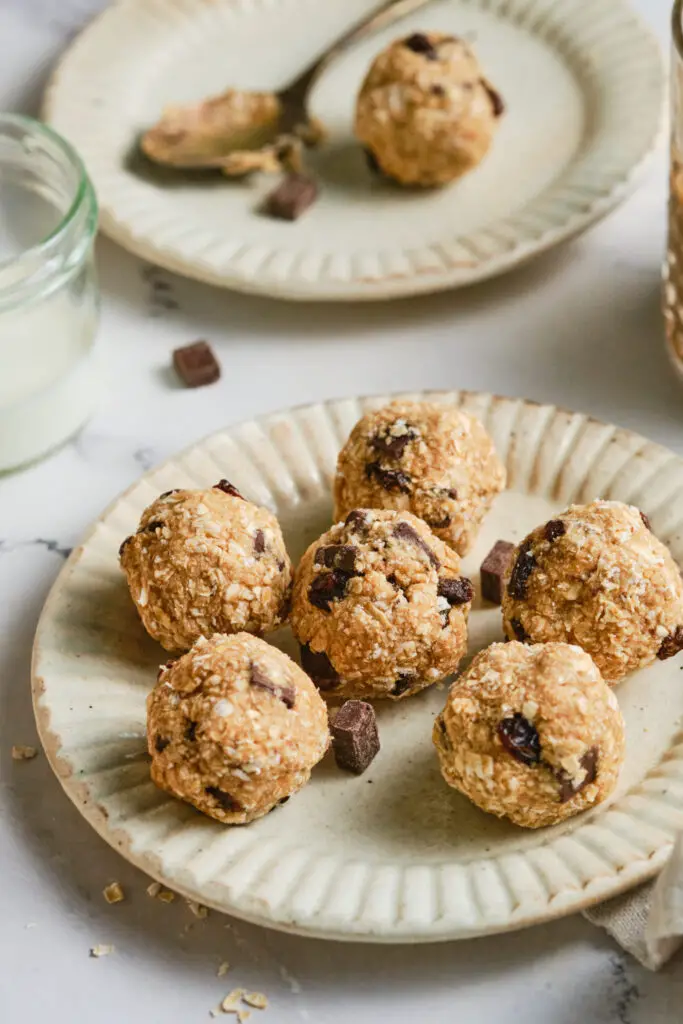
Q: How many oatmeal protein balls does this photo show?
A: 7